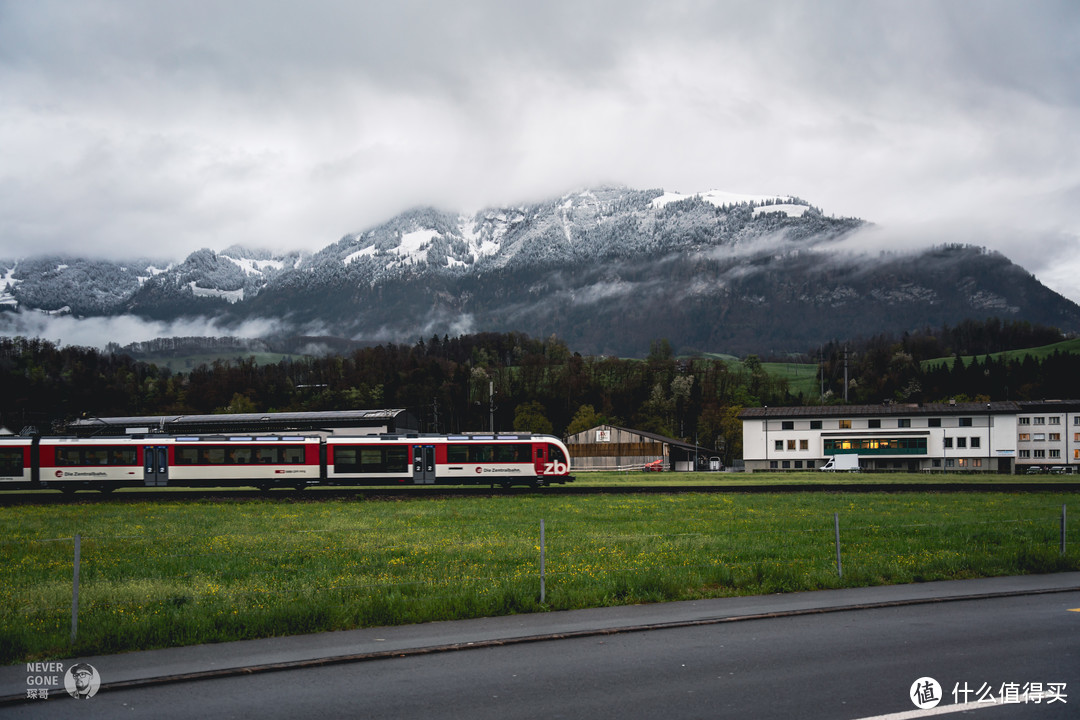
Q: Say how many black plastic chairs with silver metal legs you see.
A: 0